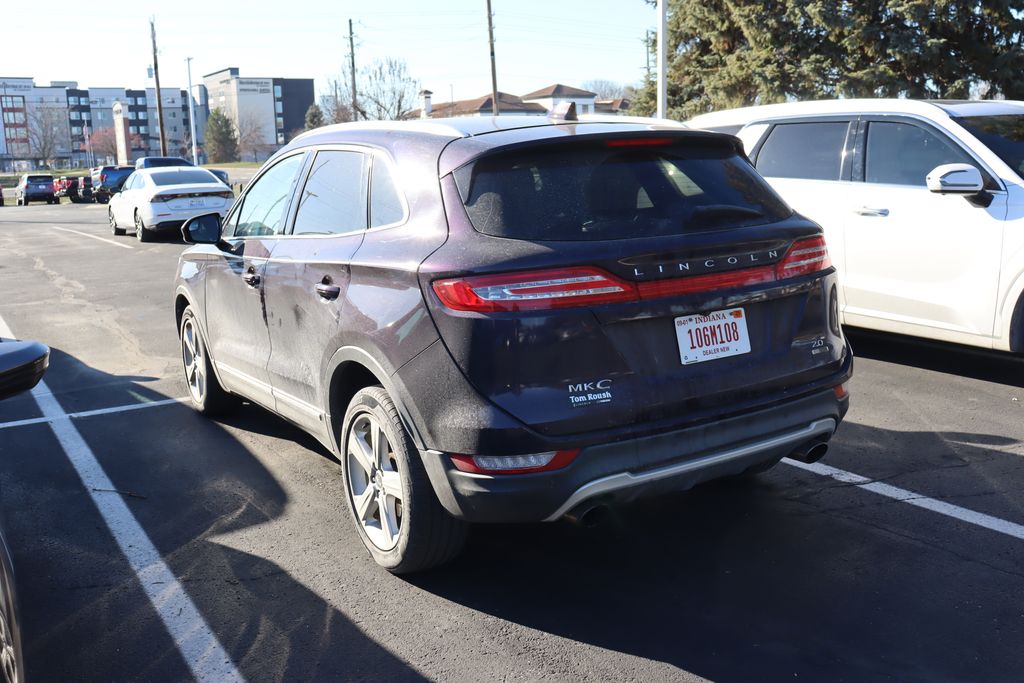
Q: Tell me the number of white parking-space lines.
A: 4